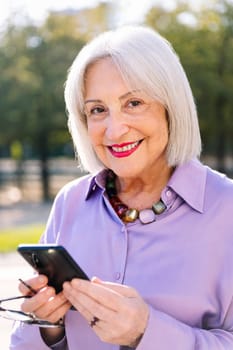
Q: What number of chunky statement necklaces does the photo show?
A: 1